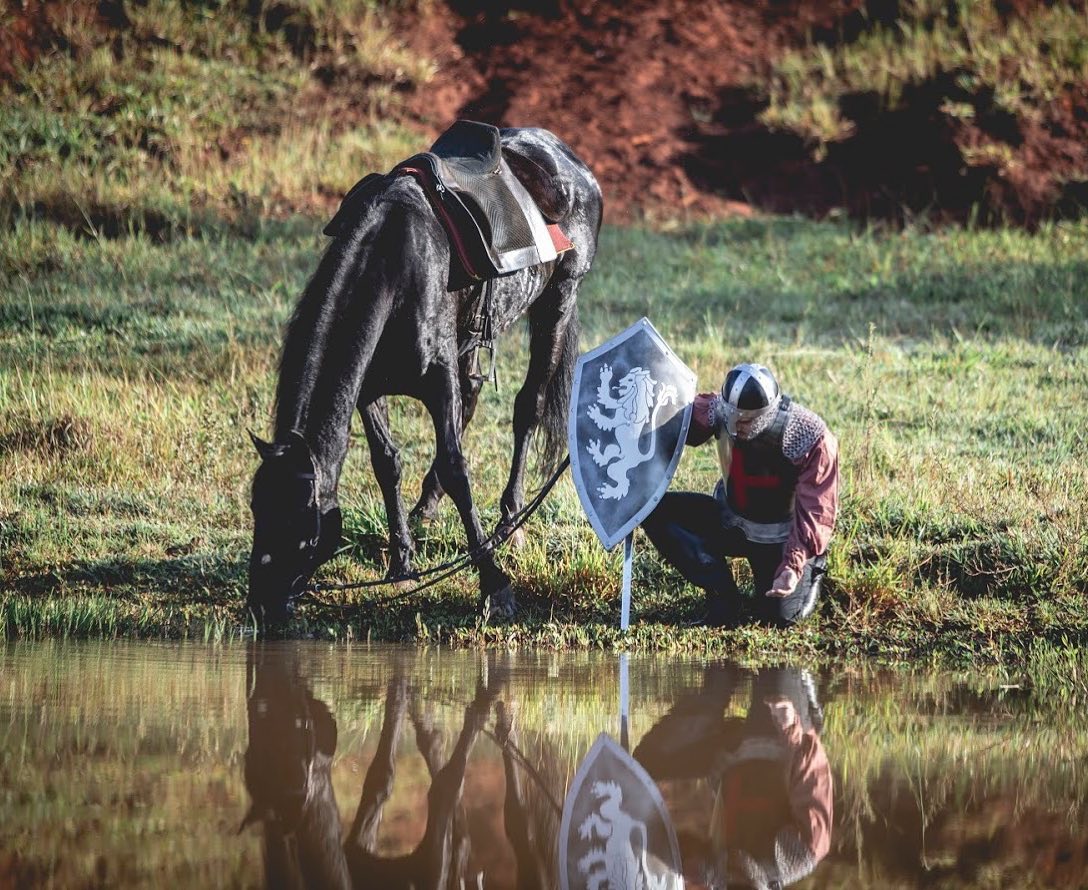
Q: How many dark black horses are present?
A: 1